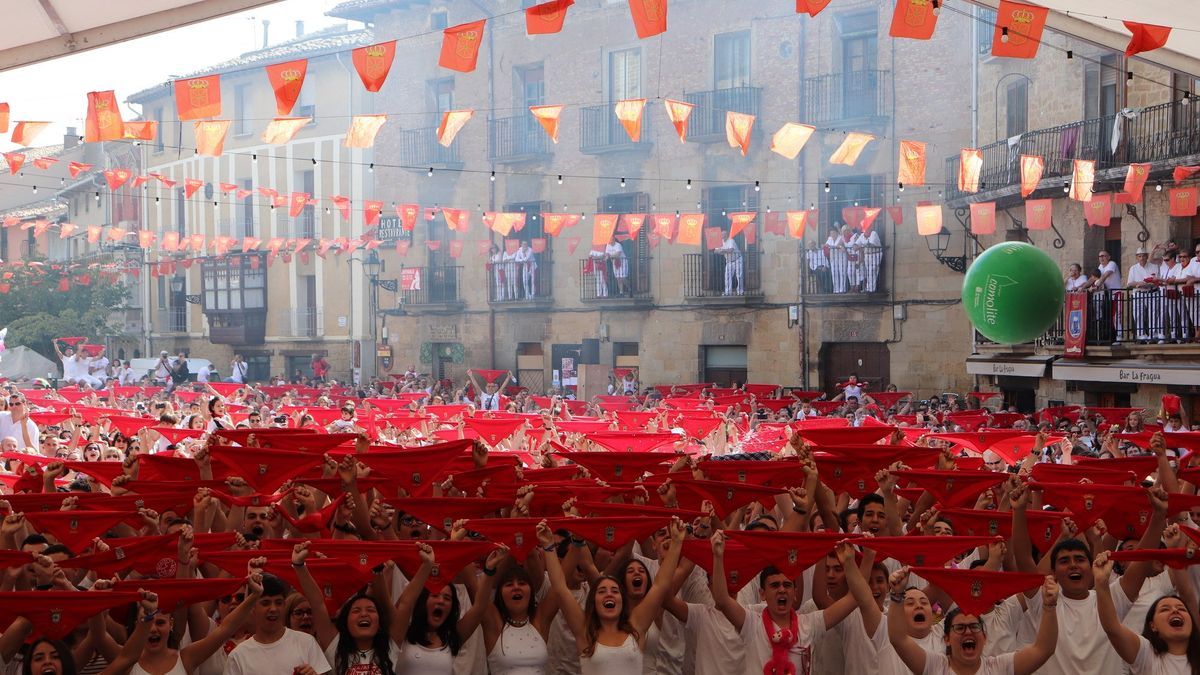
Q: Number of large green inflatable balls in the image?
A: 1